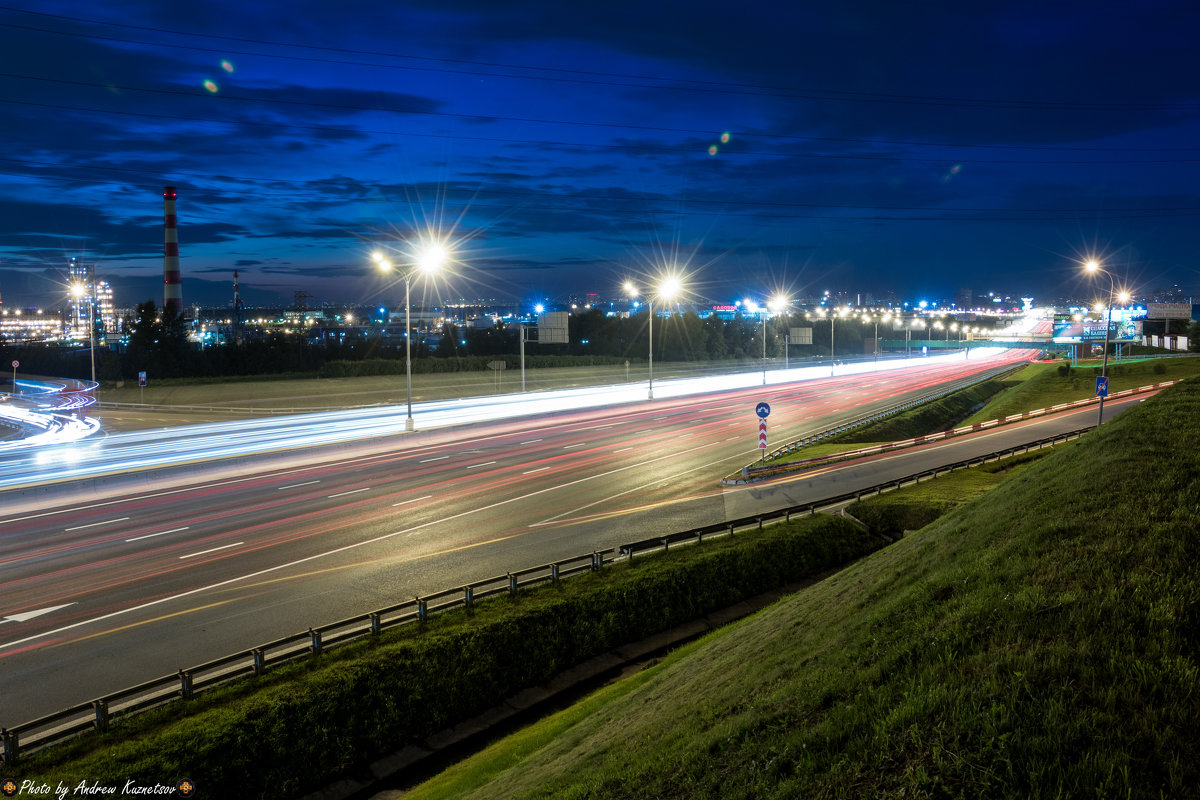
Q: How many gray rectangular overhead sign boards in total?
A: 2